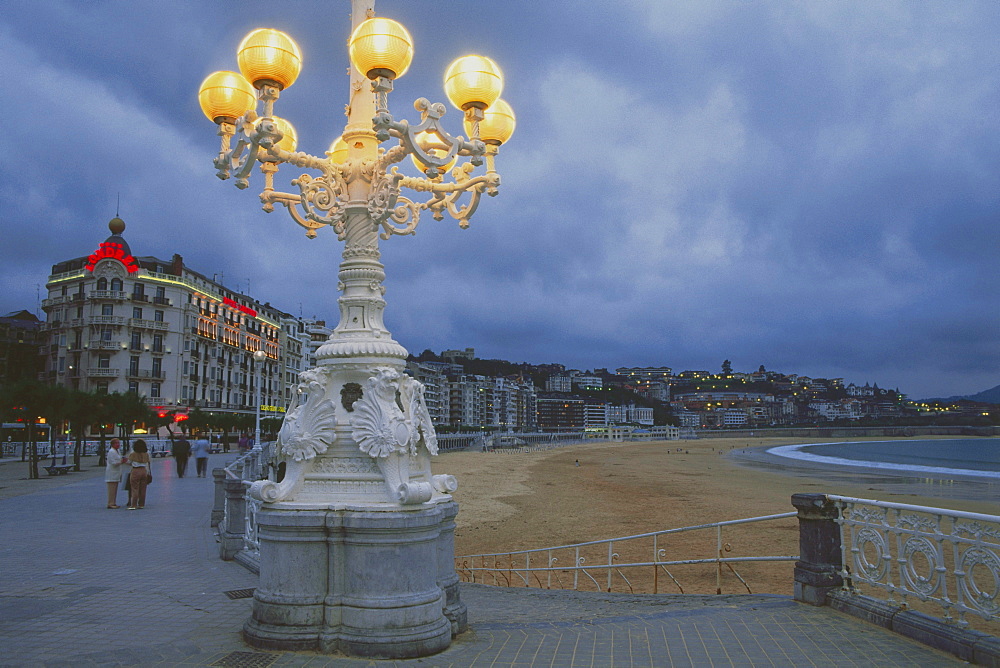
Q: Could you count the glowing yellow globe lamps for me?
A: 8